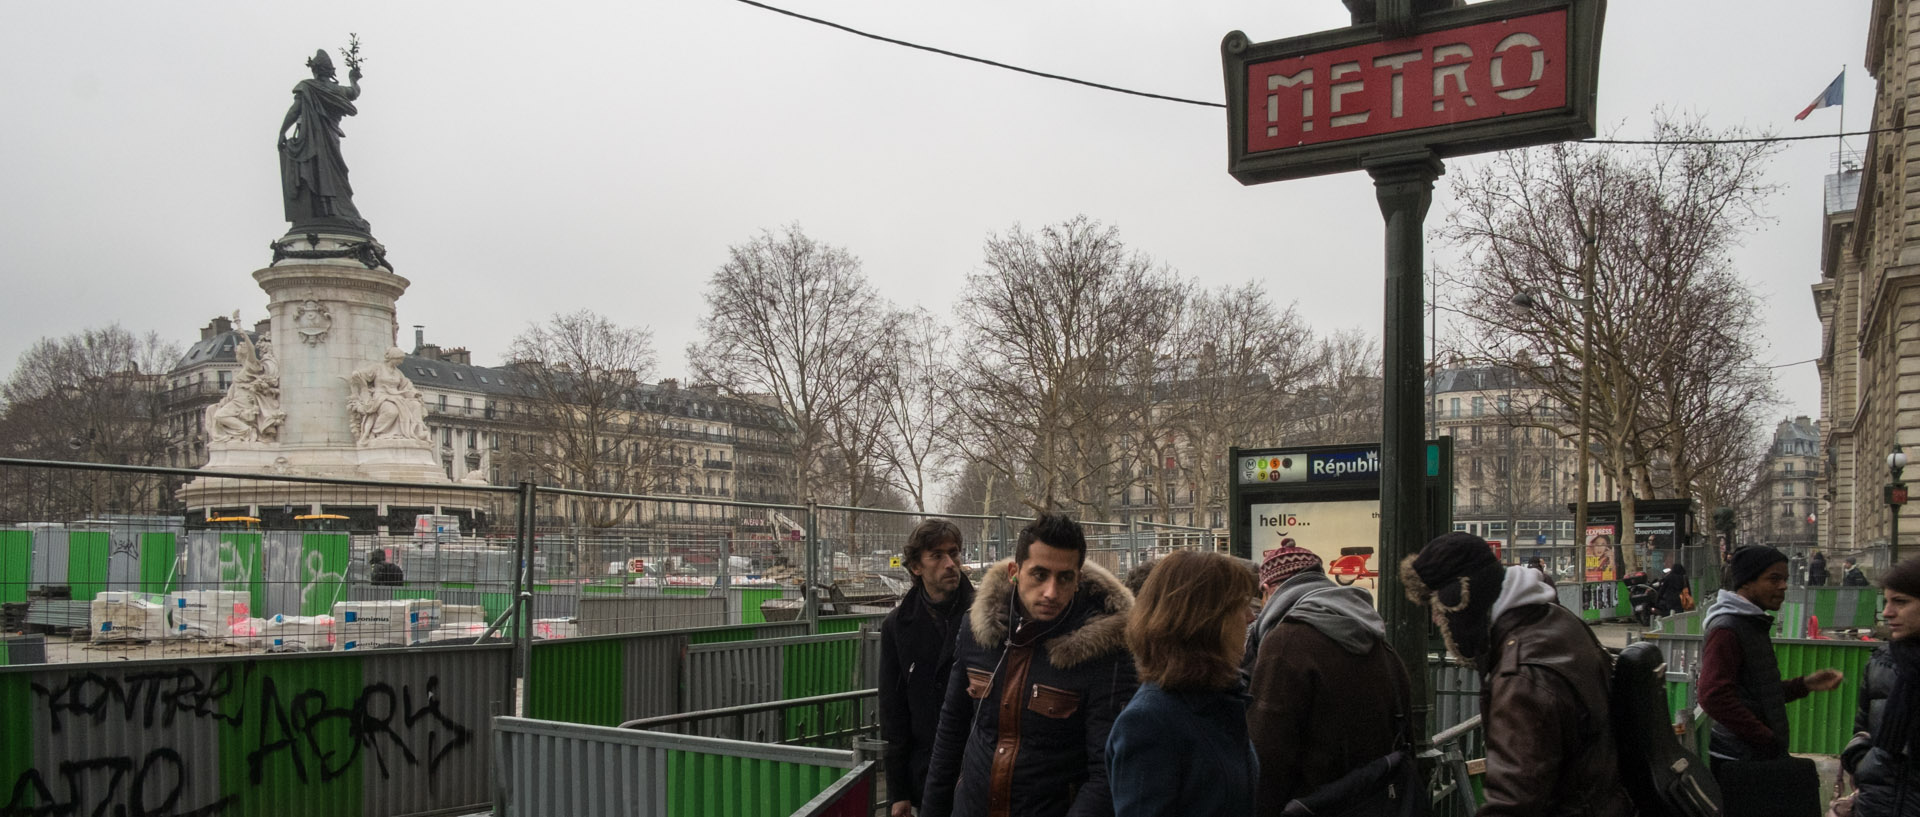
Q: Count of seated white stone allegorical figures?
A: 2